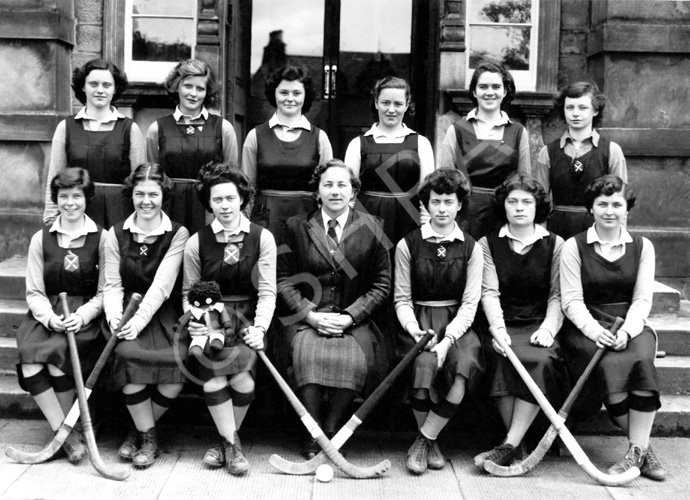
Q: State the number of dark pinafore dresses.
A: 12